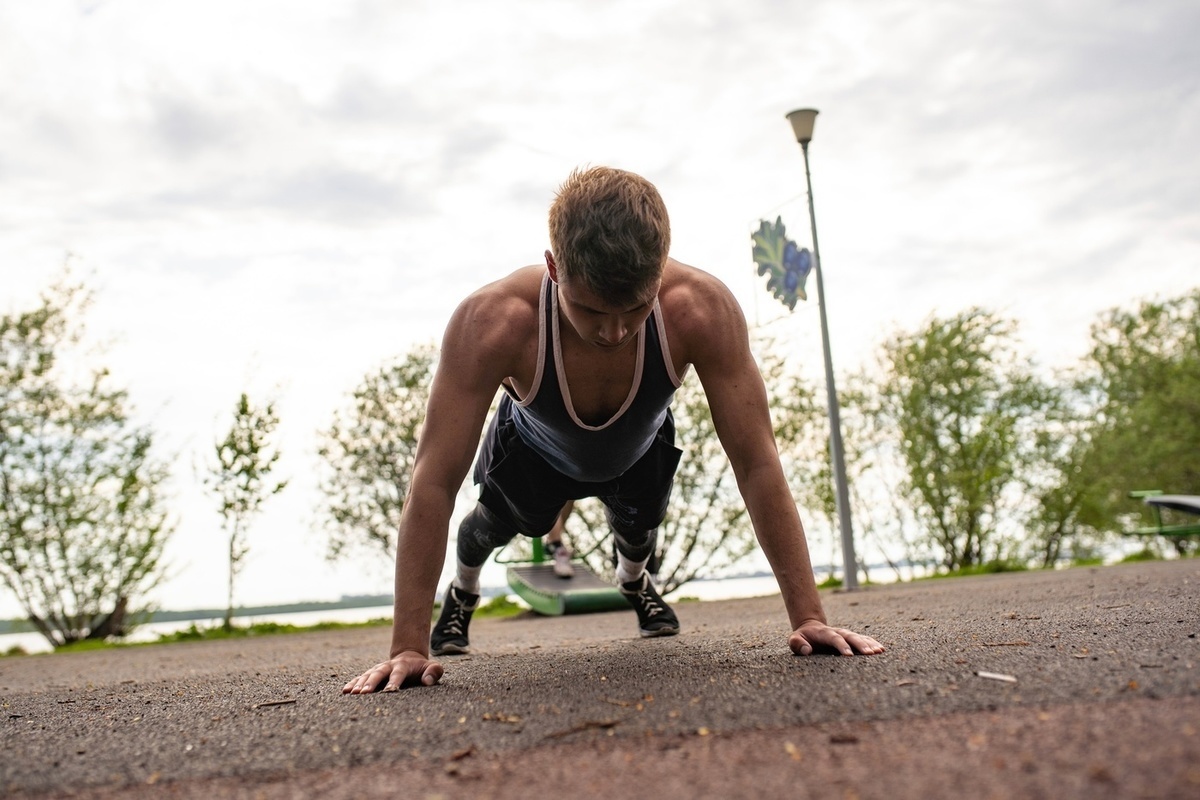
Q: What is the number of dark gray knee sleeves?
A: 2